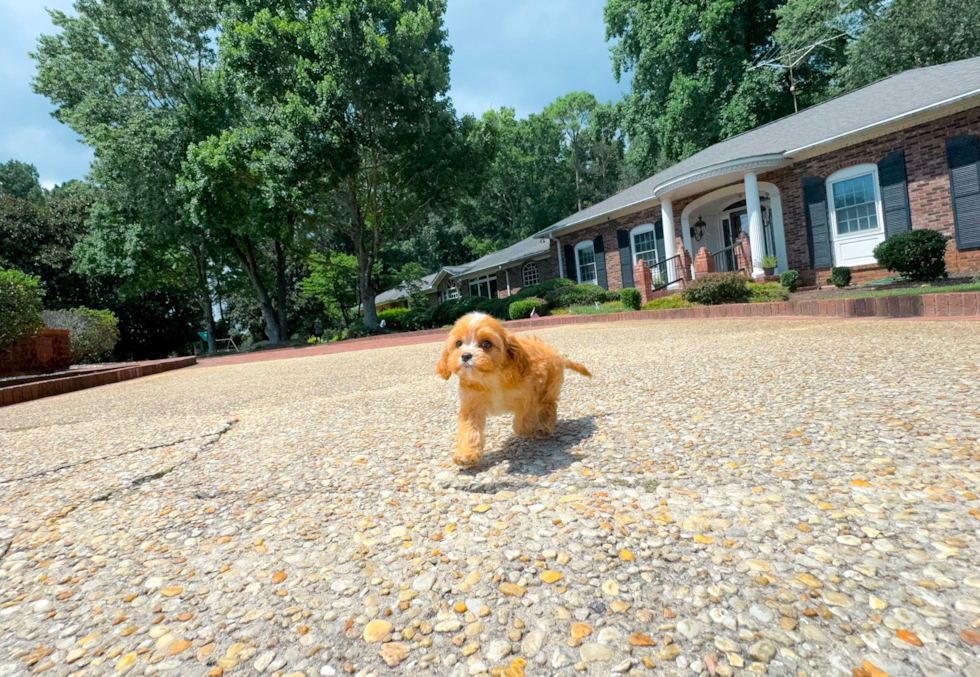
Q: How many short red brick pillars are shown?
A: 4